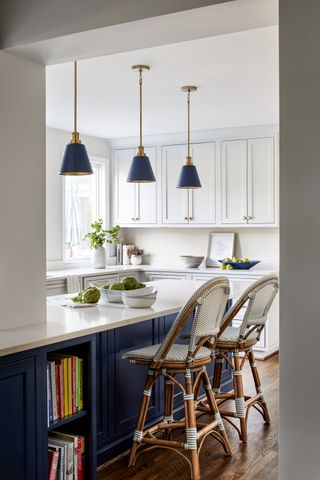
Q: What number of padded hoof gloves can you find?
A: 0